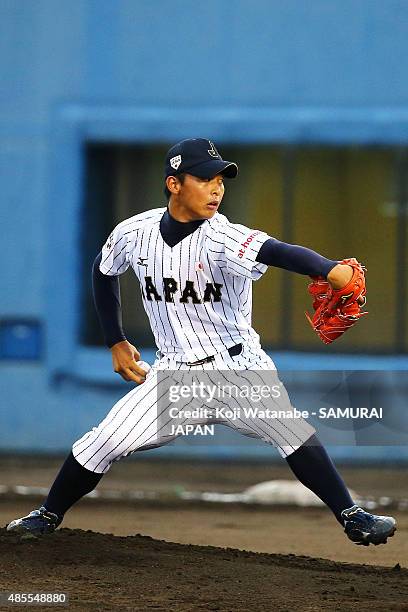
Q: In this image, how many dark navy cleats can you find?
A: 2